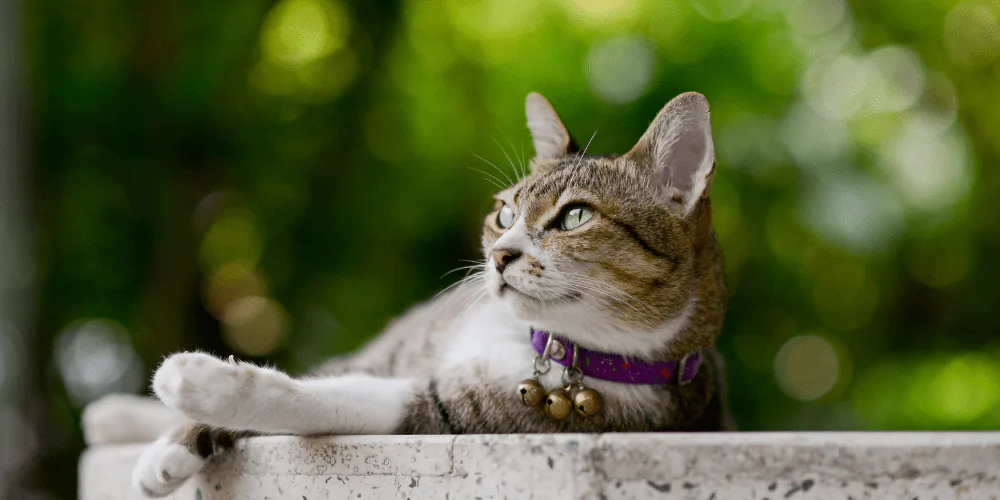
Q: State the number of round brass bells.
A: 3